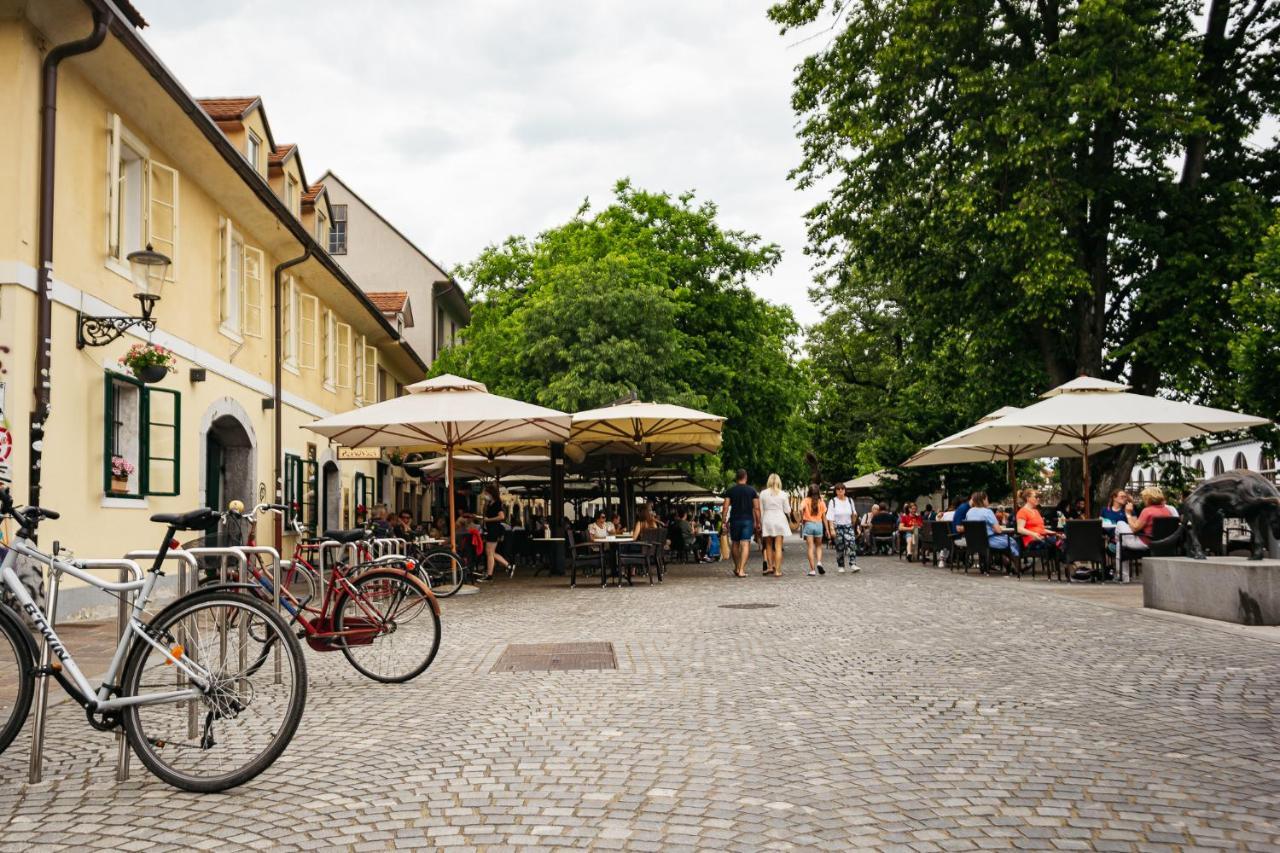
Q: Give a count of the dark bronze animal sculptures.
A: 1